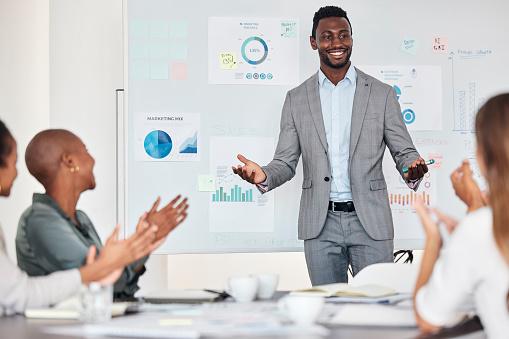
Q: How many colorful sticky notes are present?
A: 14